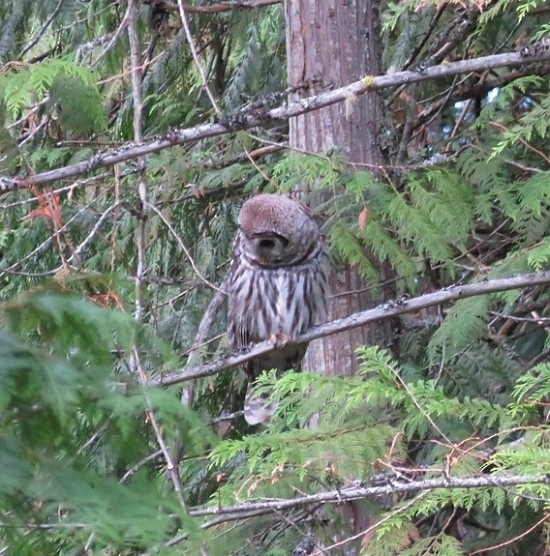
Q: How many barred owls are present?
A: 1